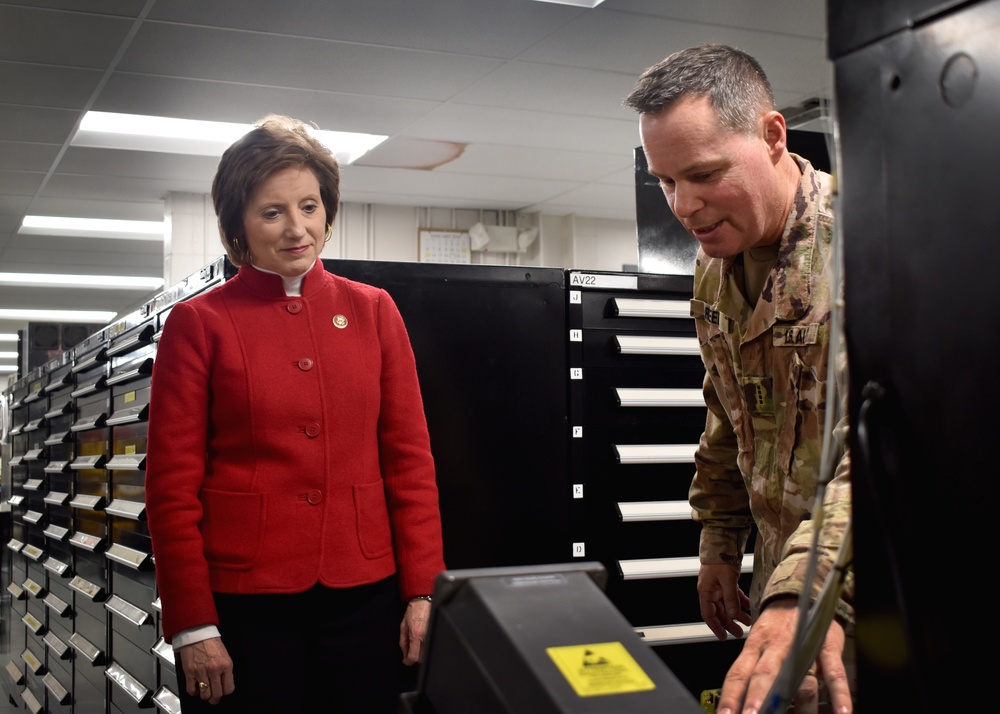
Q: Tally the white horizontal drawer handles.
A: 7